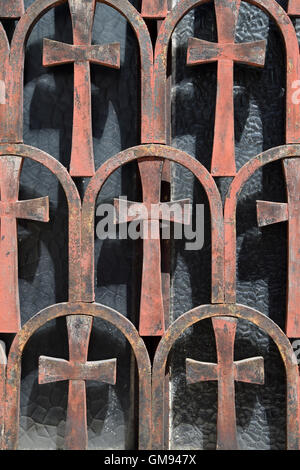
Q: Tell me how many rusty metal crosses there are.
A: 7